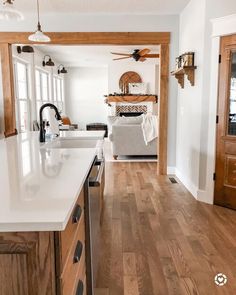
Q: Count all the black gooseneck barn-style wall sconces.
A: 3